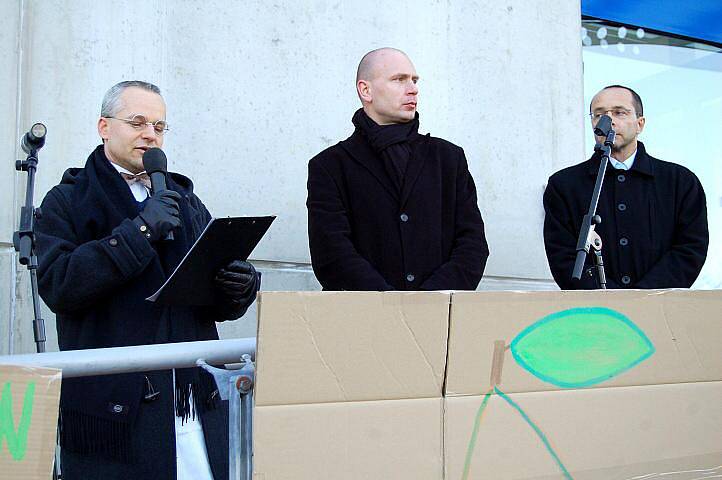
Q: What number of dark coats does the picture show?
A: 3